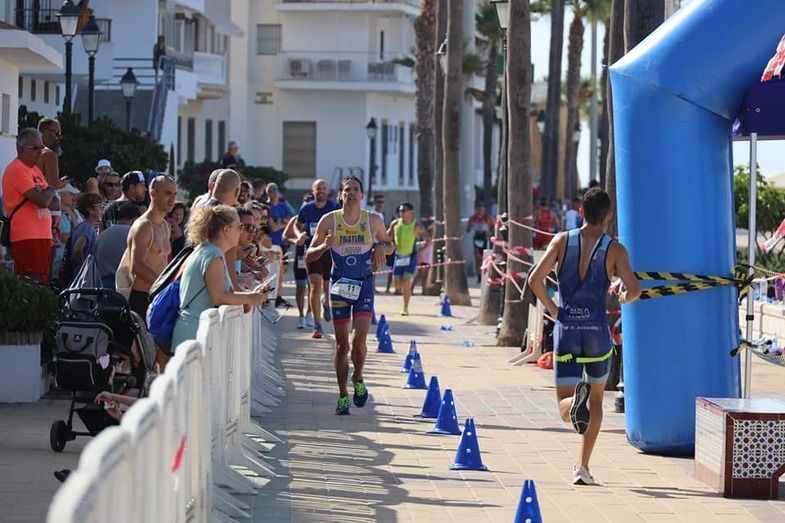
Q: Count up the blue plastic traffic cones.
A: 10